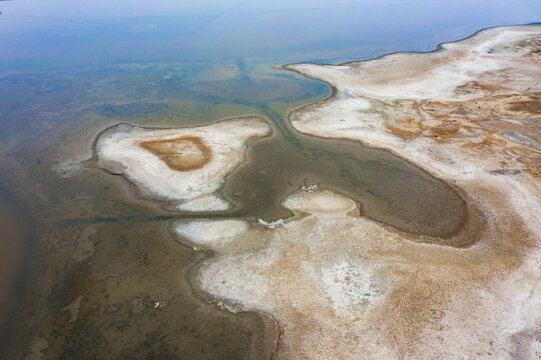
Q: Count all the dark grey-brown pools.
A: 1